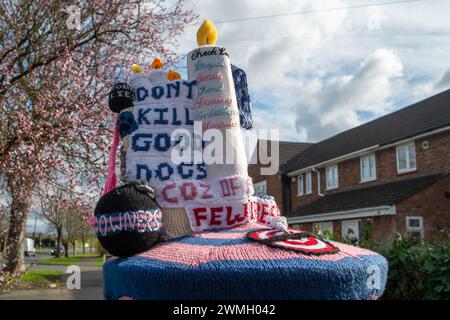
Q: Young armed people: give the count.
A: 0